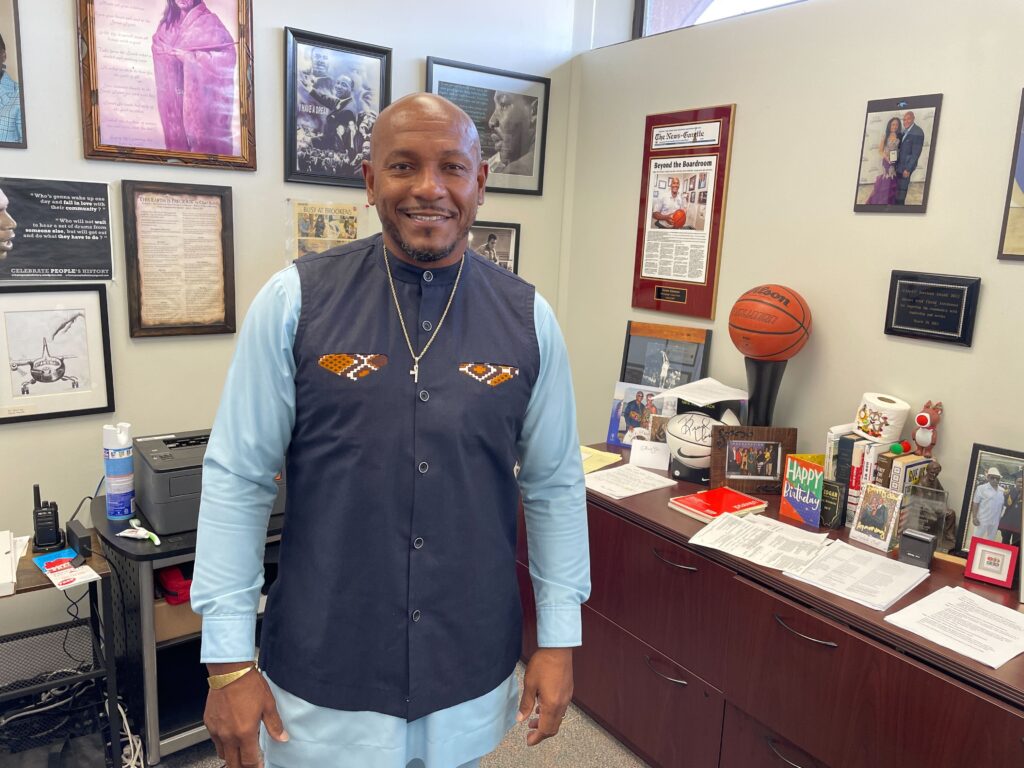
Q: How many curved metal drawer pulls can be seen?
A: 4